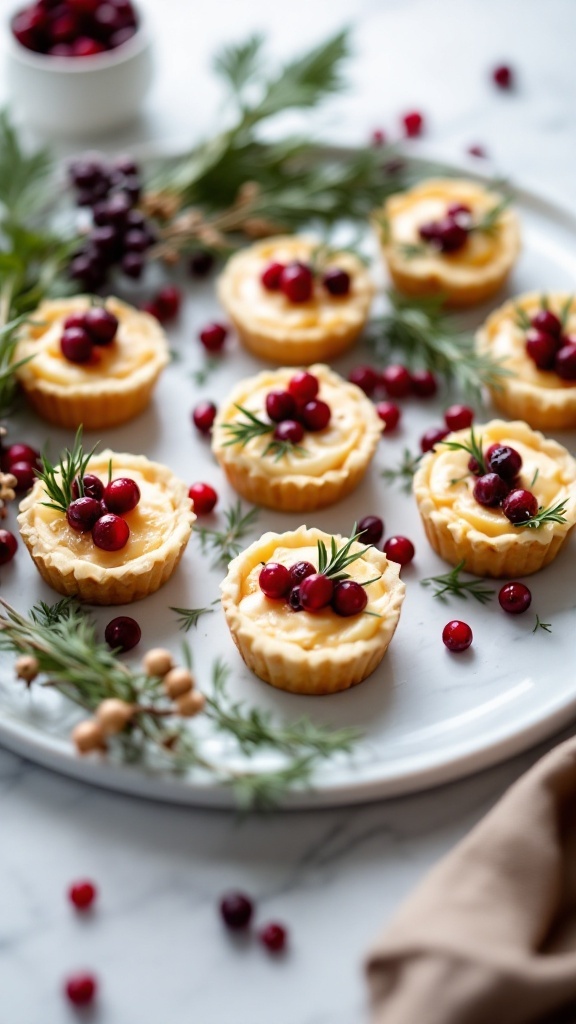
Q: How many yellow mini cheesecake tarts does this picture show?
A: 8